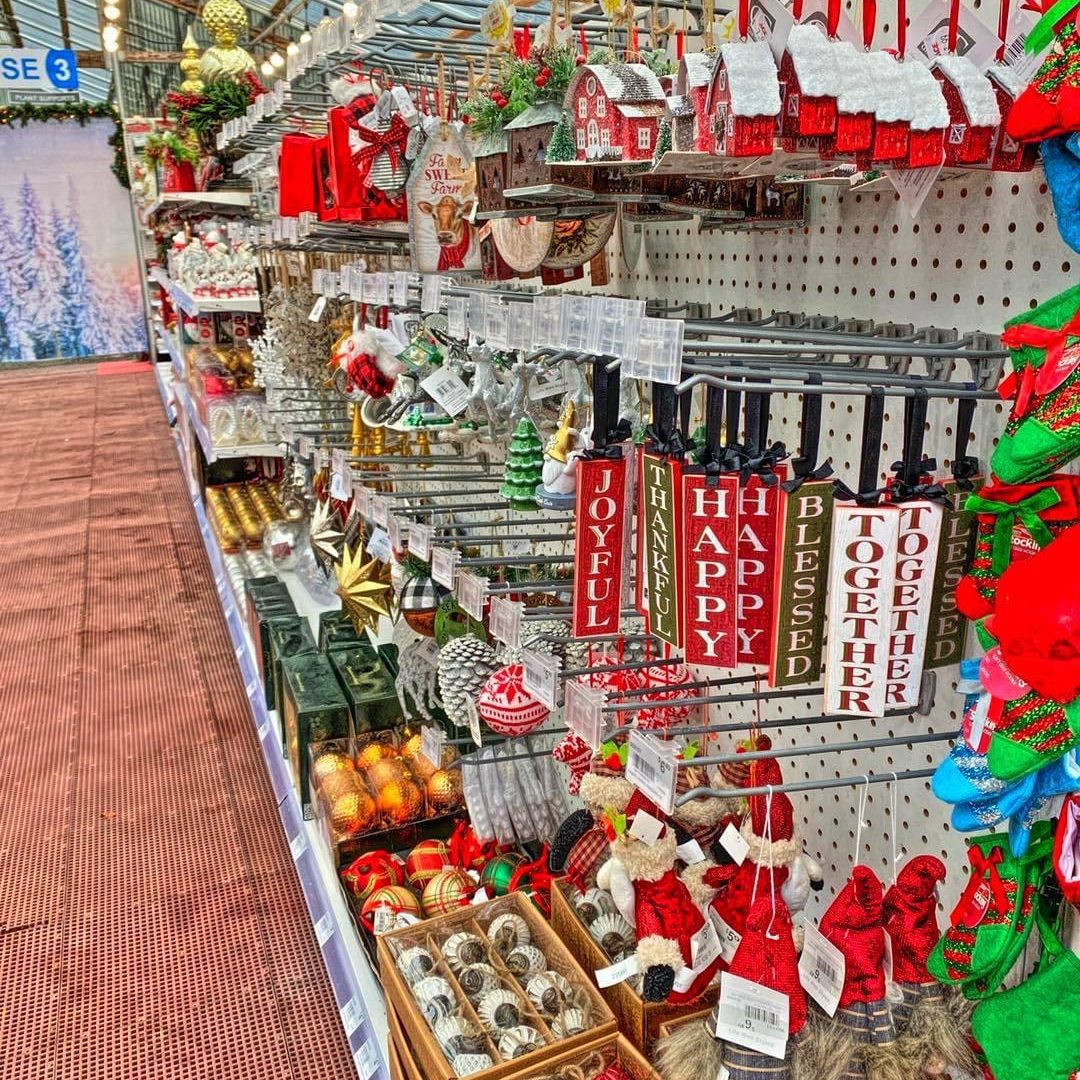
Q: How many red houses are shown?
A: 9